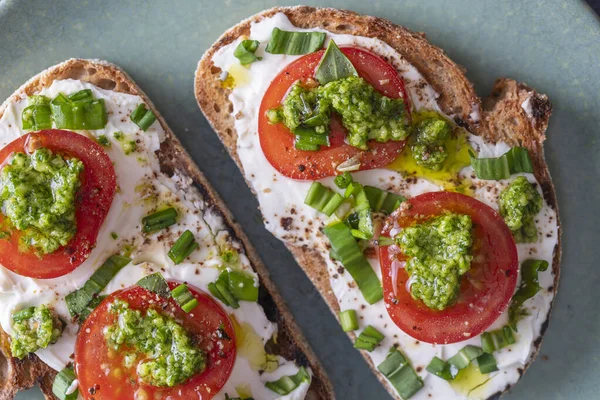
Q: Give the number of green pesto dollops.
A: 7